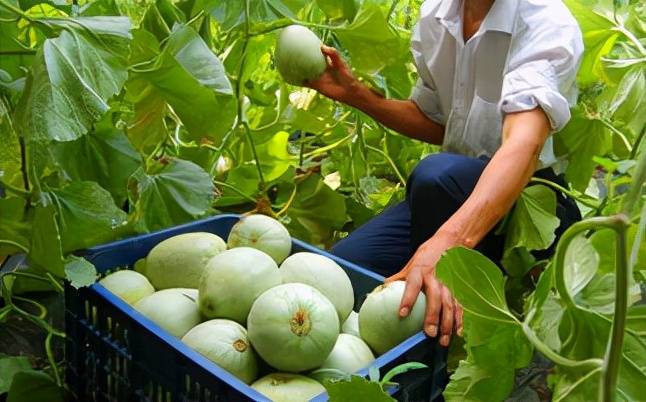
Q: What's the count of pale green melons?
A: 13